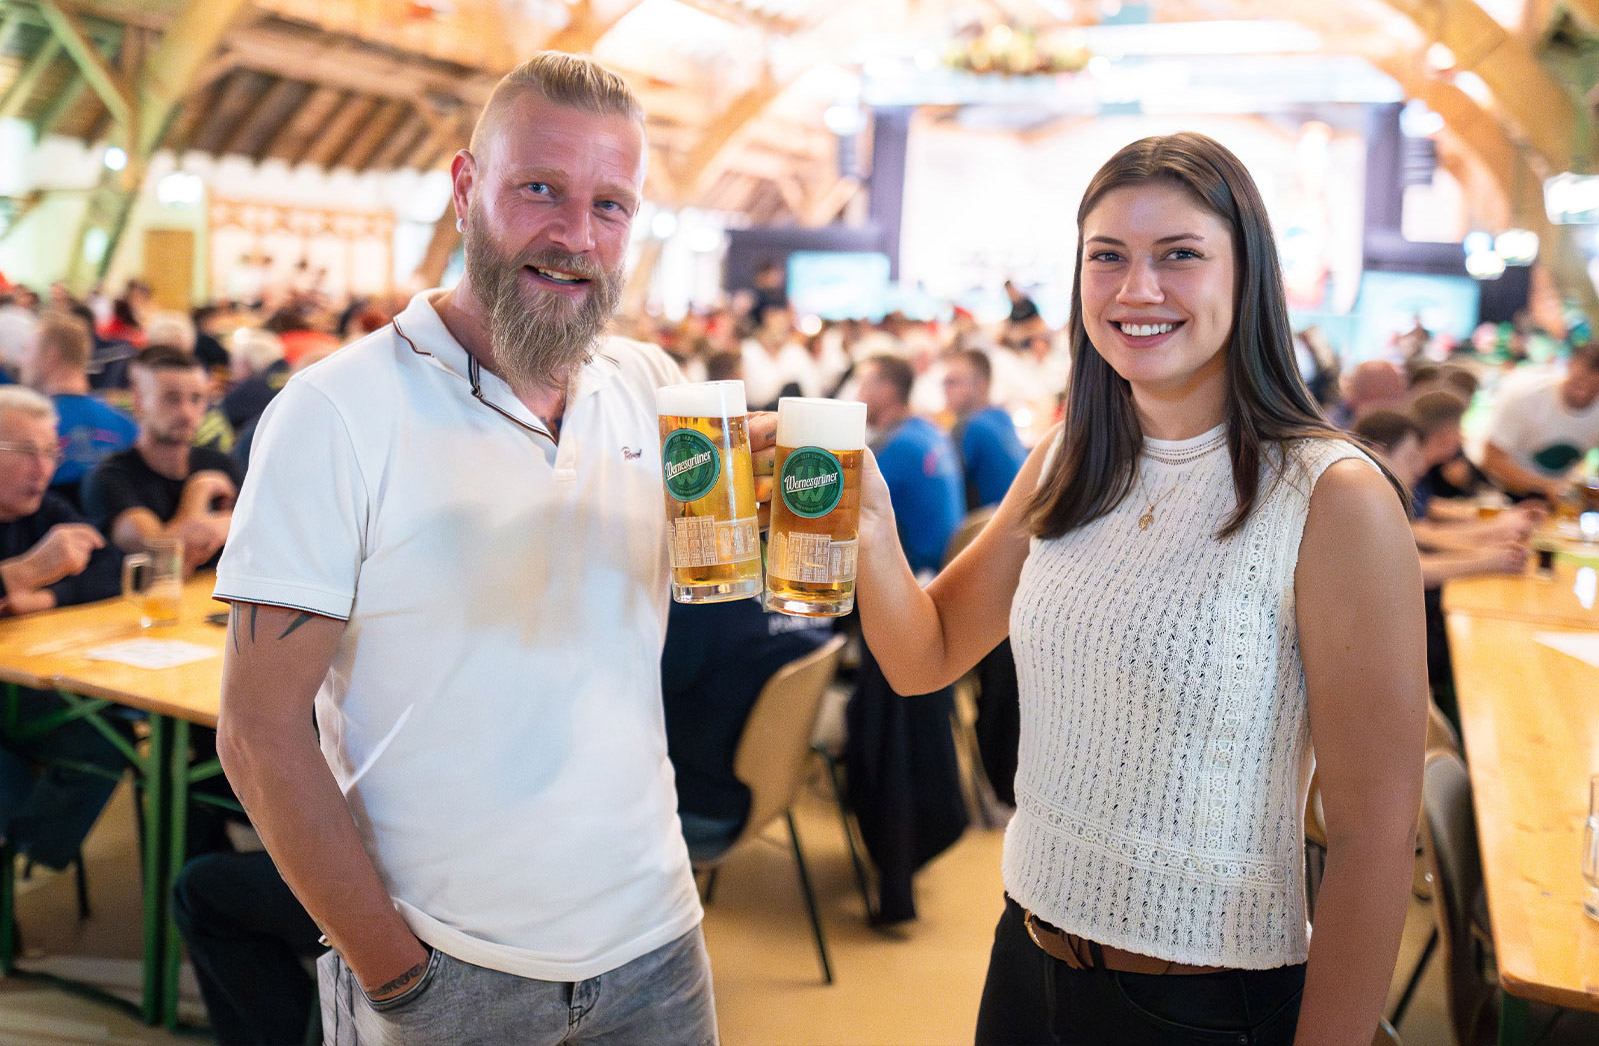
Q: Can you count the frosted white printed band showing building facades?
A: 2